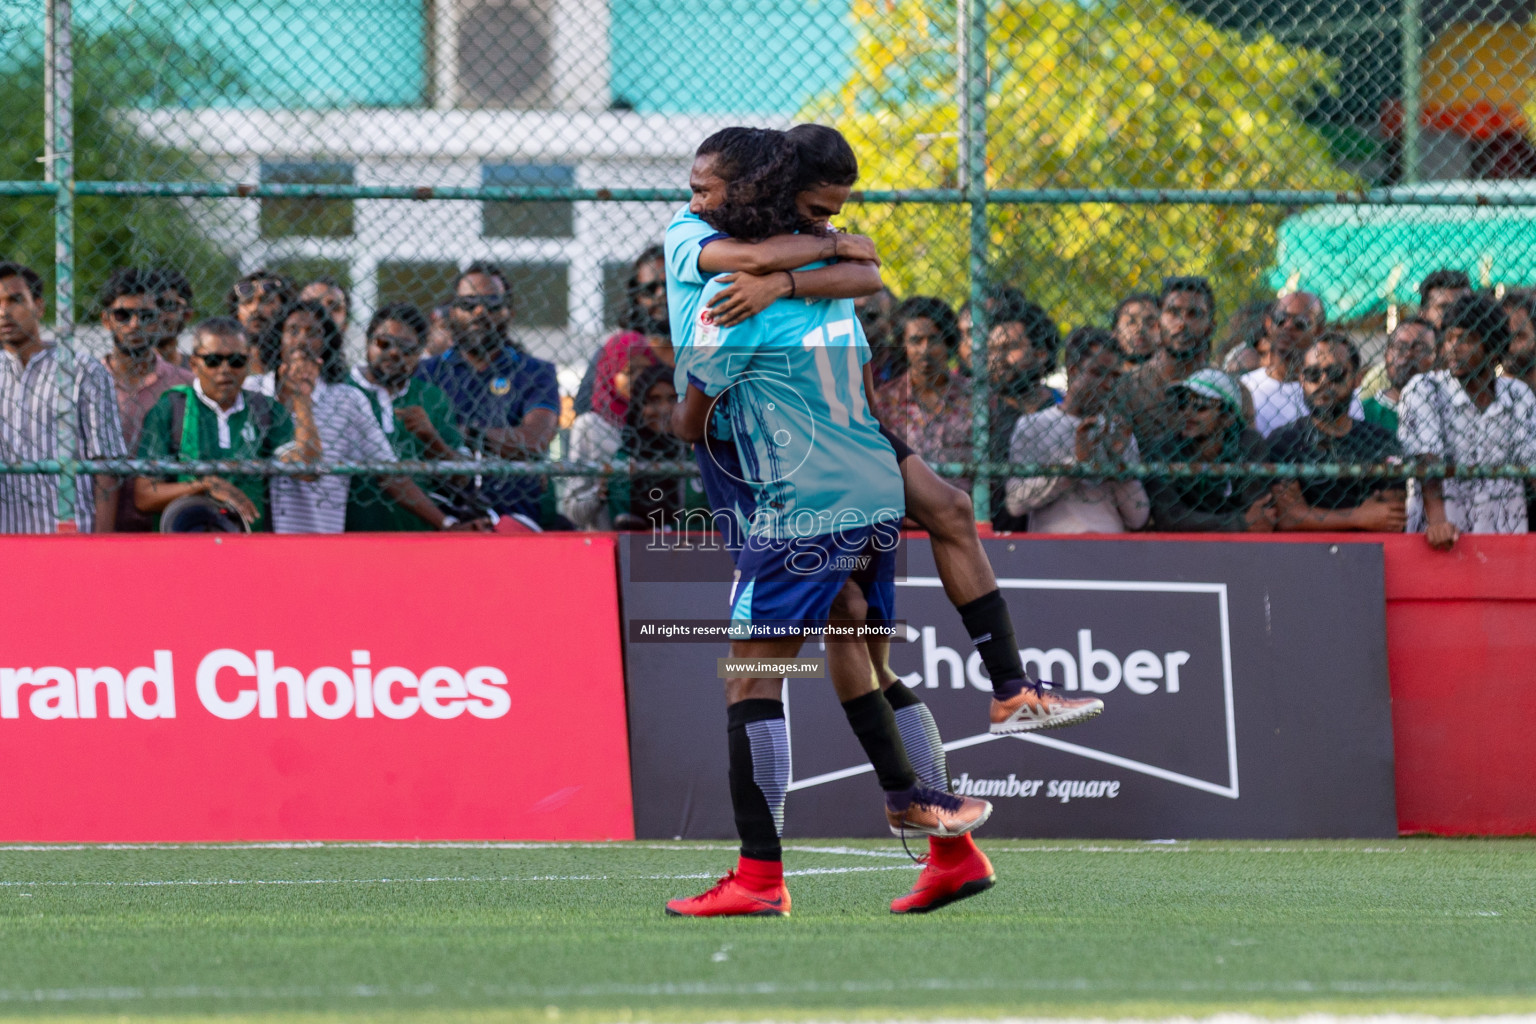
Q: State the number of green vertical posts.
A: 3